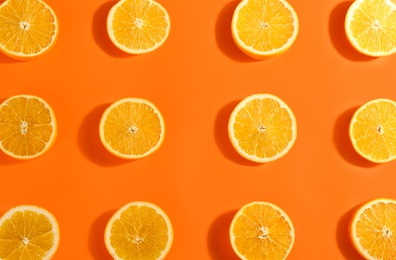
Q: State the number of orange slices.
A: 12